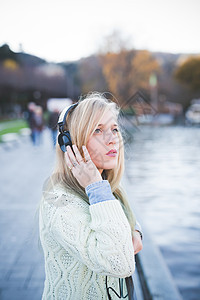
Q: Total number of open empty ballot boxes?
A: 0